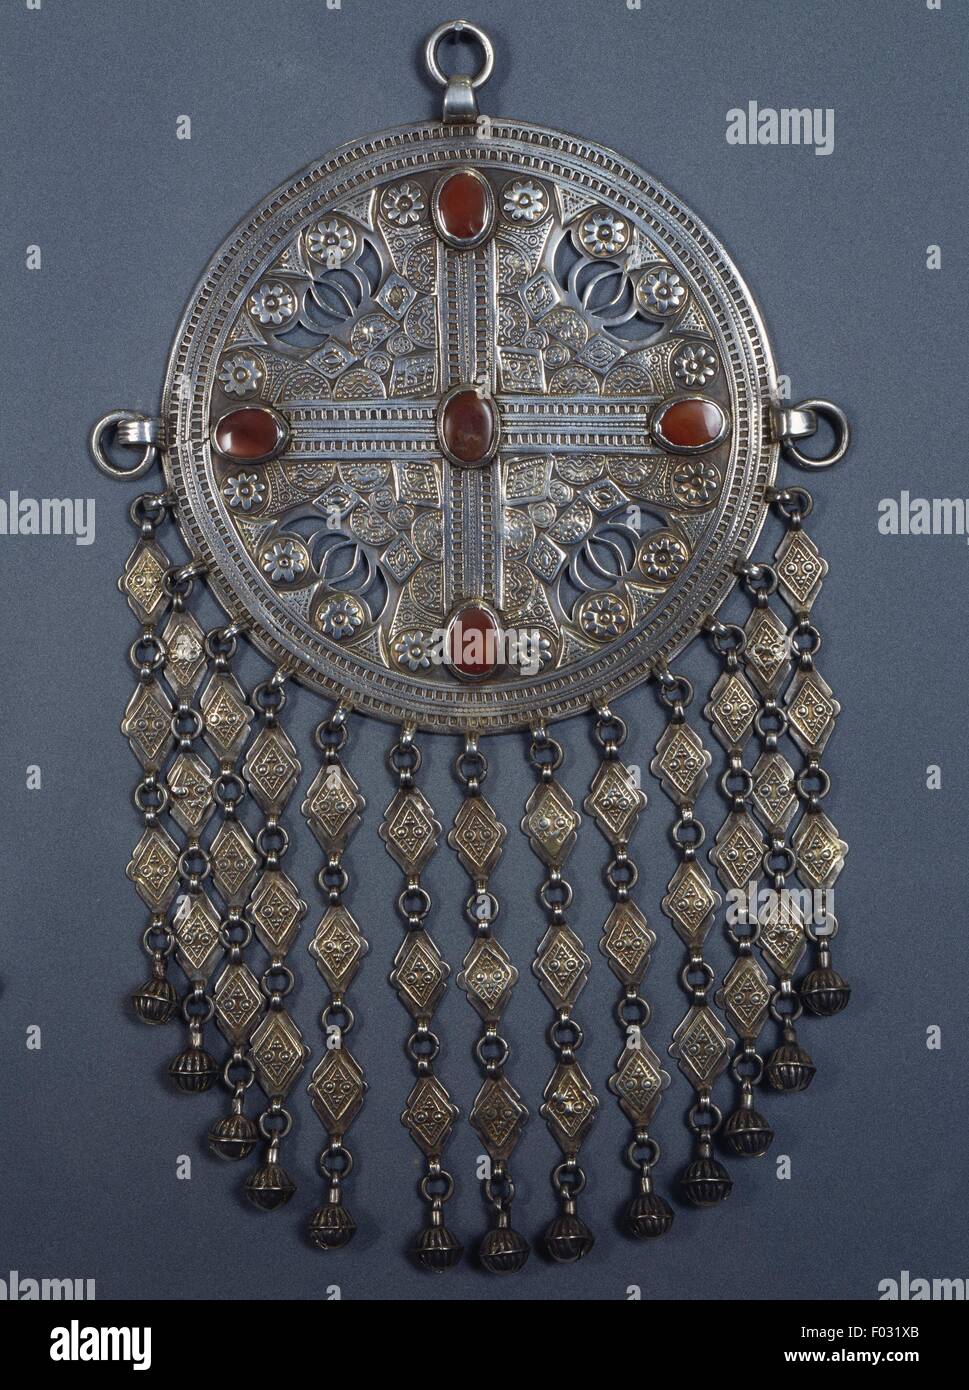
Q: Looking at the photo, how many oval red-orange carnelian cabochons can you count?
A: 5